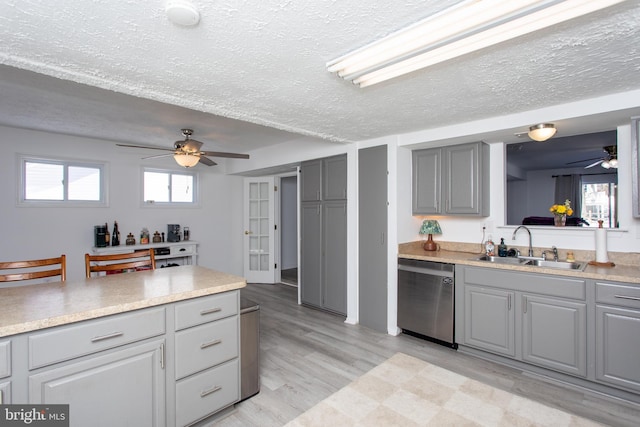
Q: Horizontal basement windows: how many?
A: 2